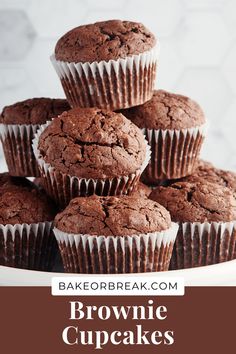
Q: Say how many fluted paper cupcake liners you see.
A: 7